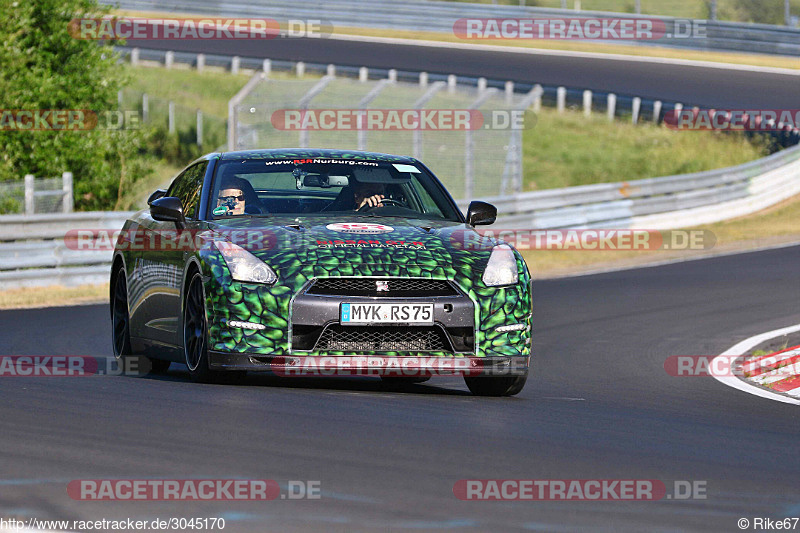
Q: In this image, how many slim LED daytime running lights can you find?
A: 2